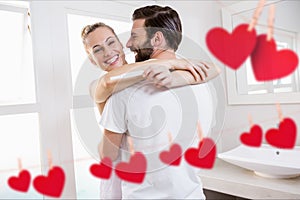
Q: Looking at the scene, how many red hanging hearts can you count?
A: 10